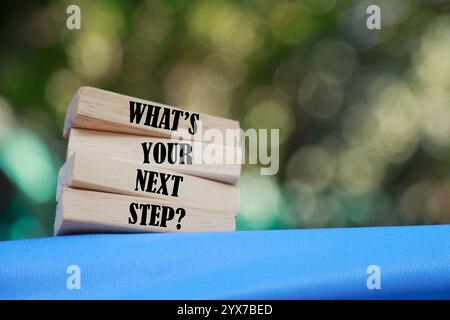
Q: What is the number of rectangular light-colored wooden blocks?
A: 4